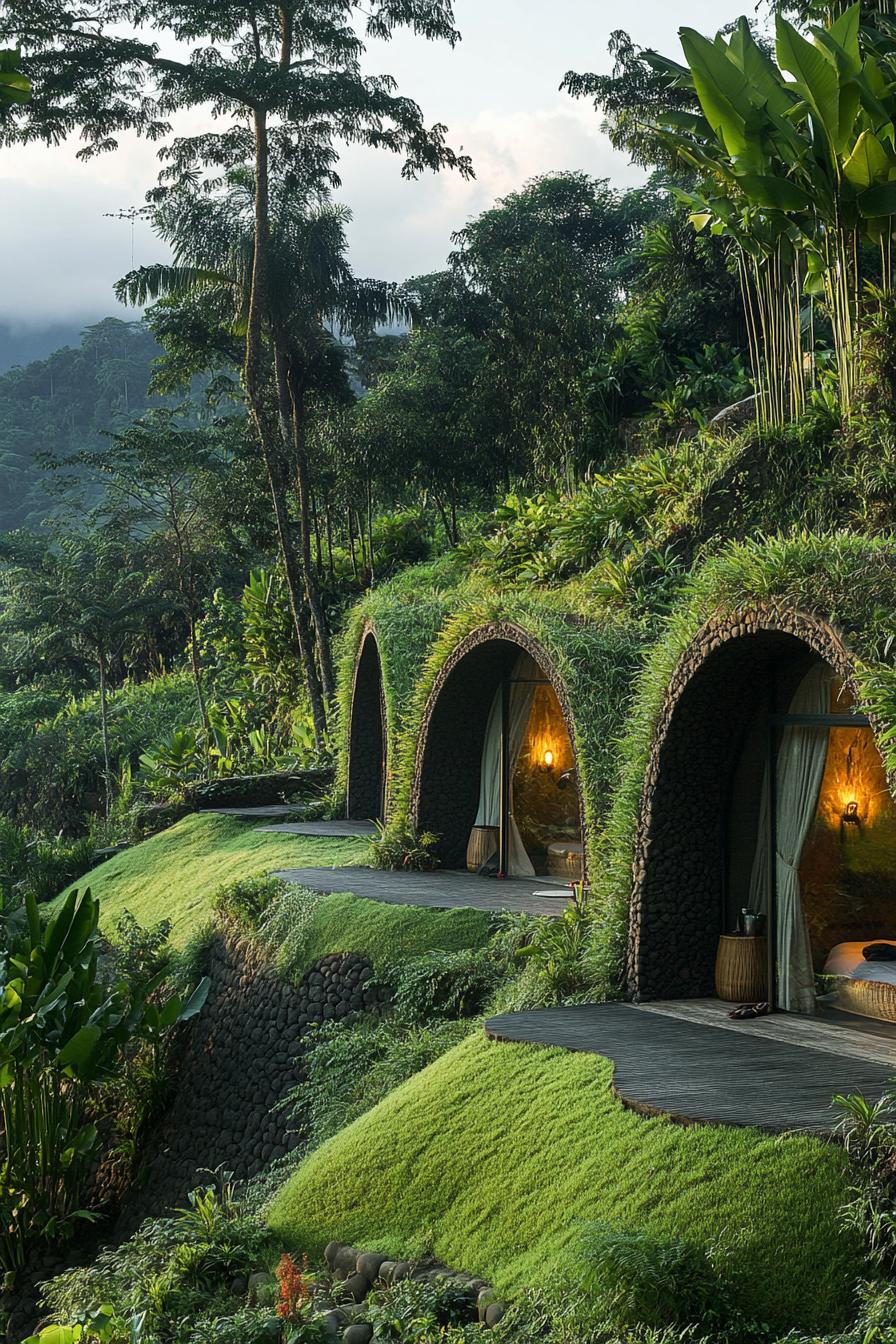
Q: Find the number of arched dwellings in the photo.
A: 3